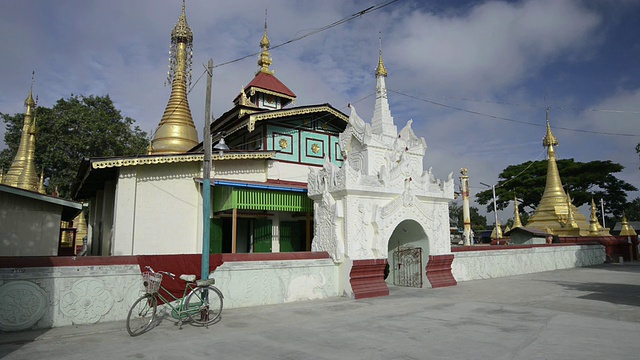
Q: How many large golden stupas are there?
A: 3